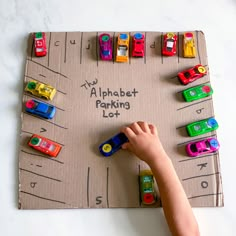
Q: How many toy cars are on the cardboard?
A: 15